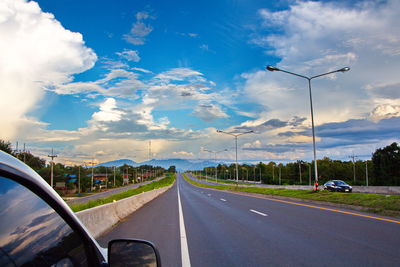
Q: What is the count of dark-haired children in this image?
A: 0